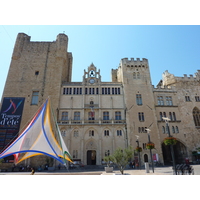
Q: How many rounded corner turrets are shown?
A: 2